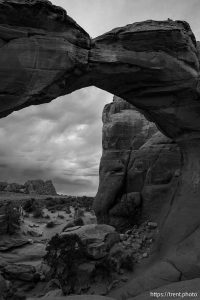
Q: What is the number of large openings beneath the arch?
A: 1